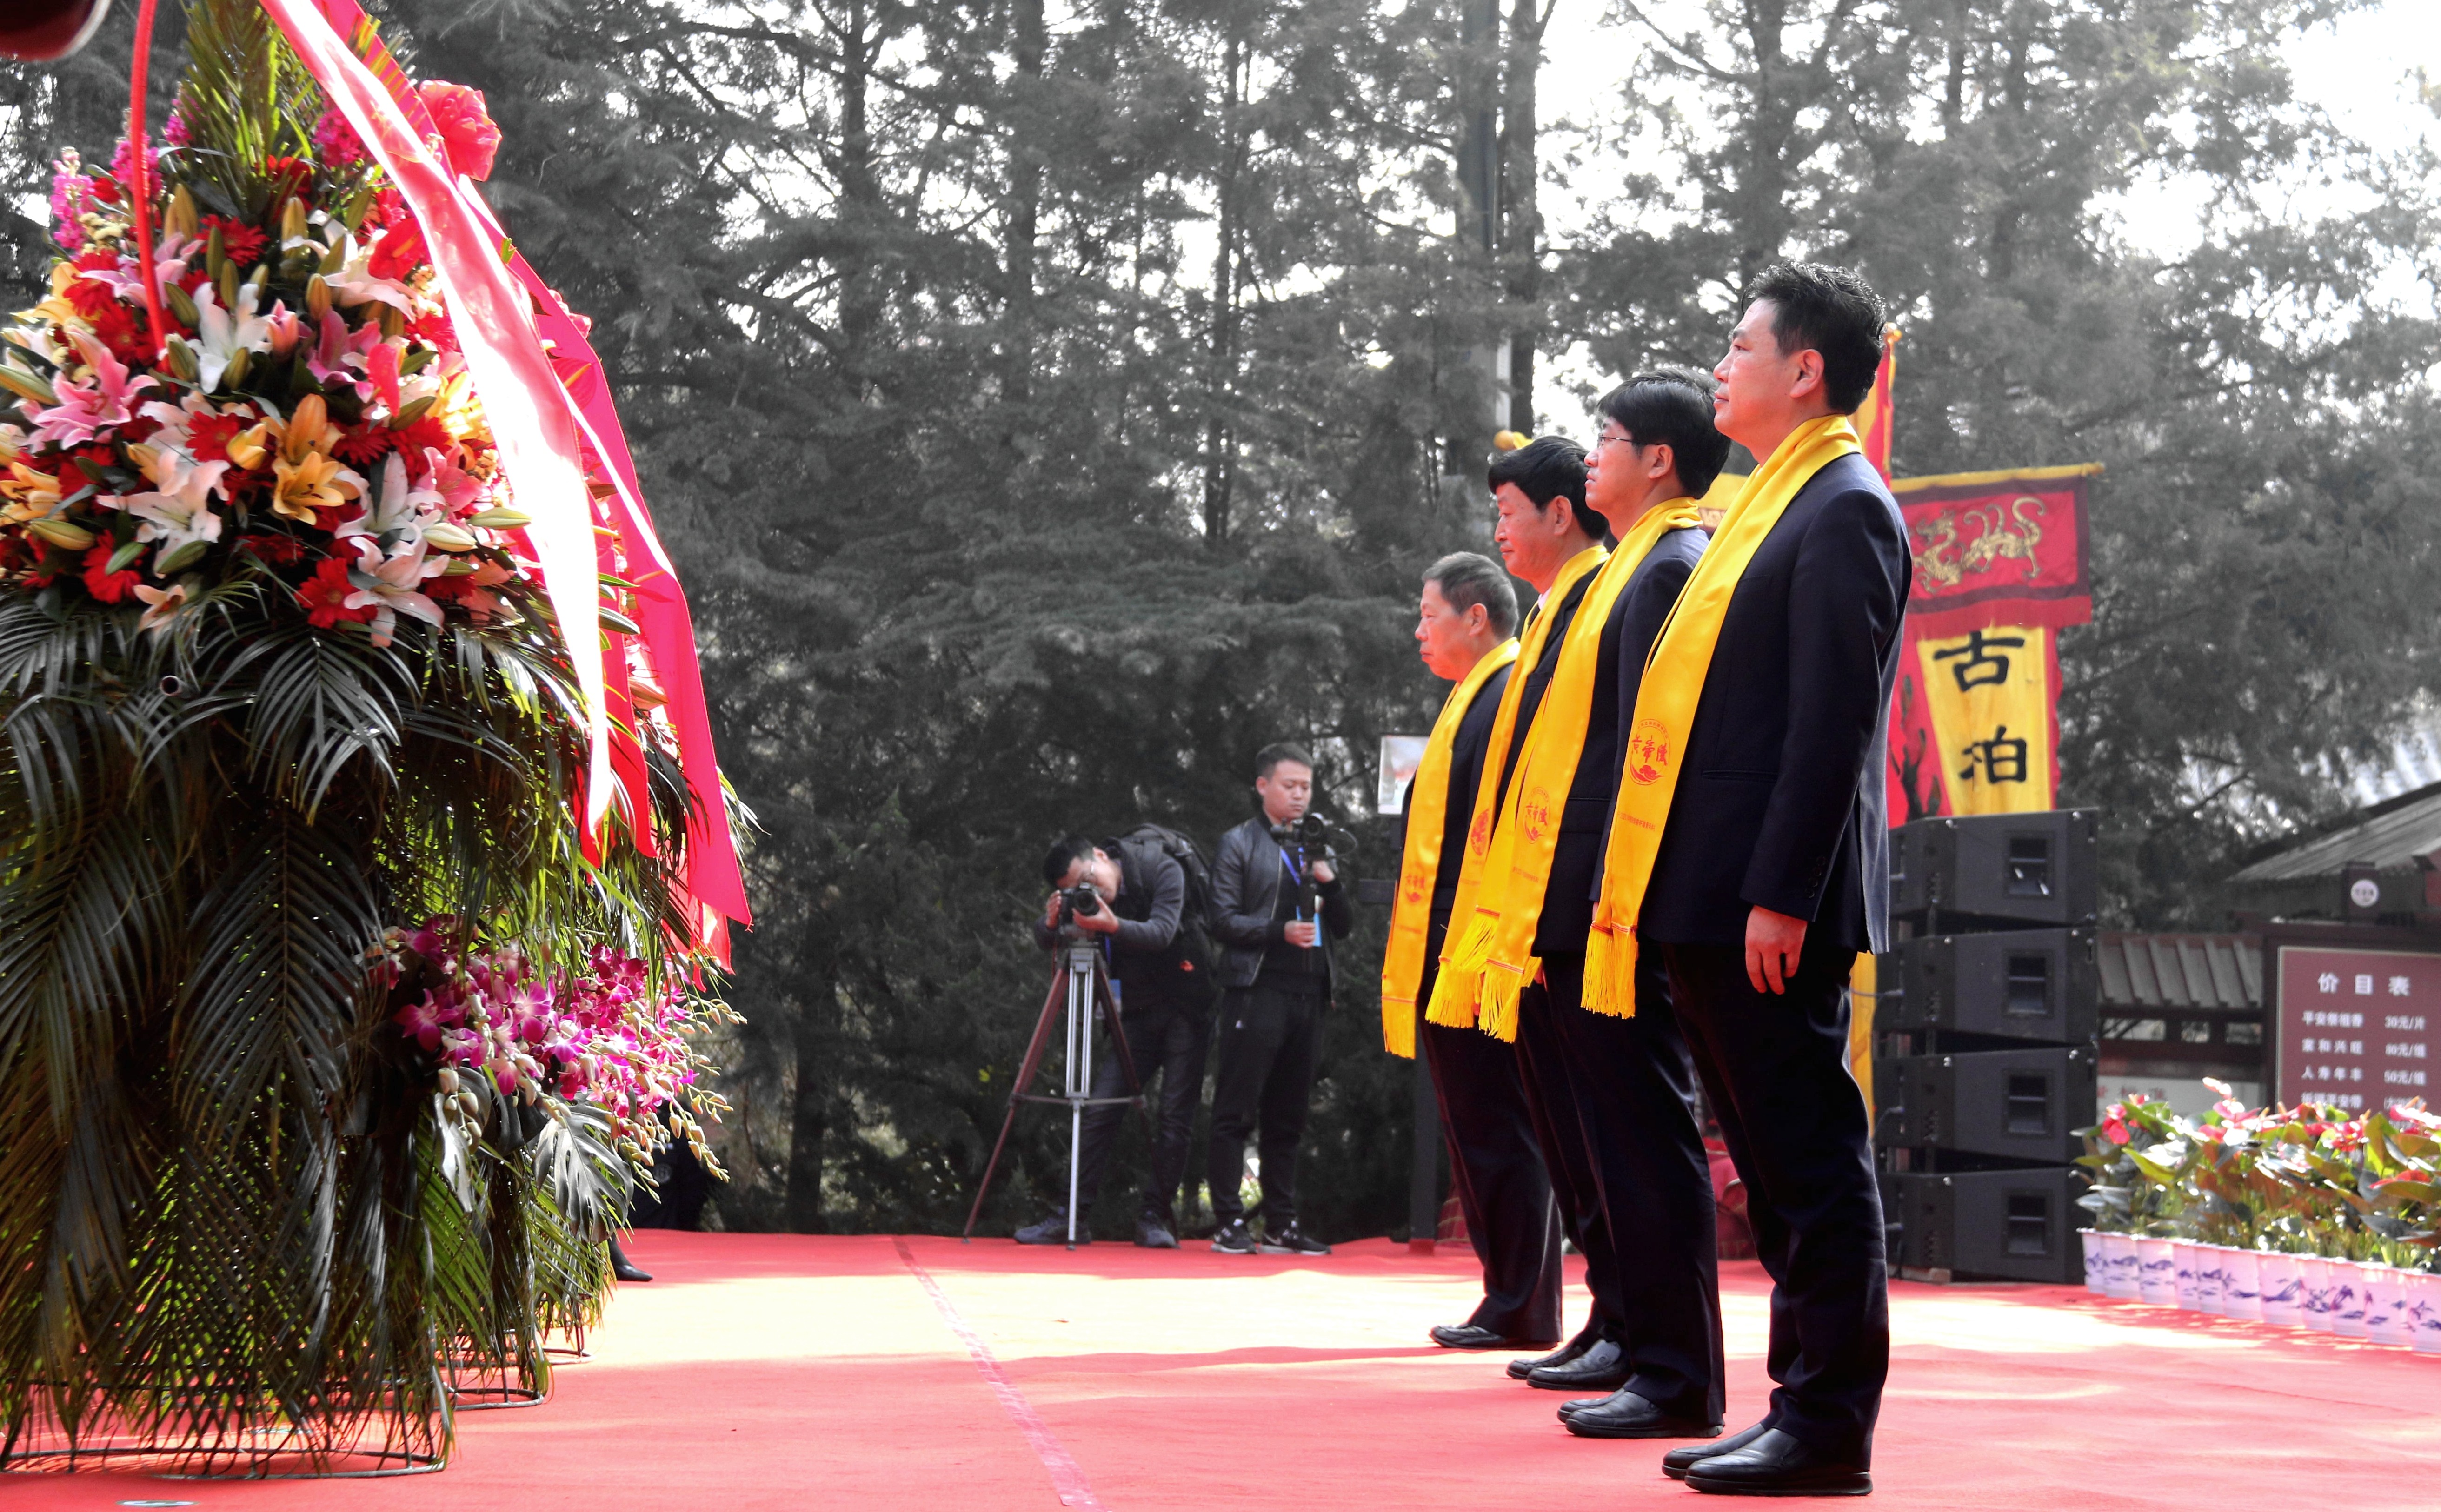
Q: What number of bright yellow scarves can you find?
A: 4